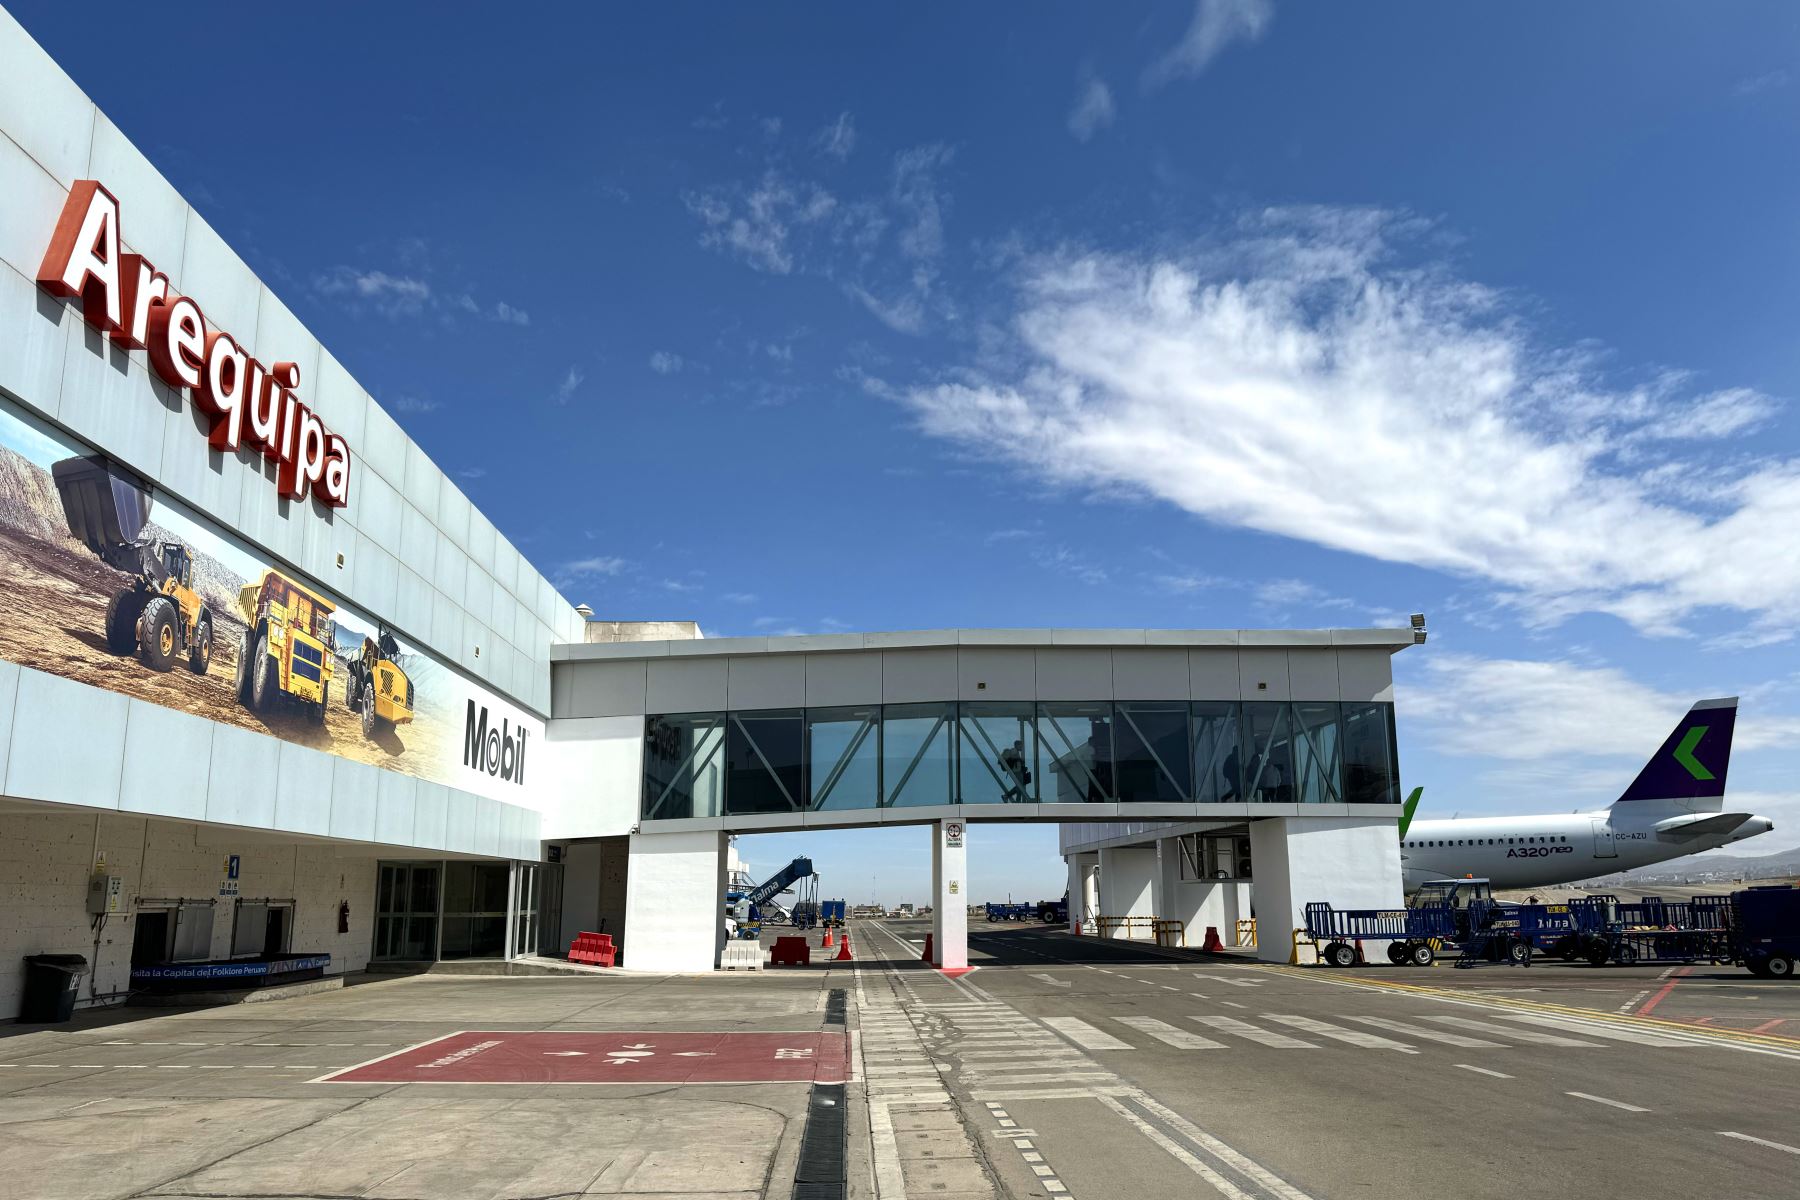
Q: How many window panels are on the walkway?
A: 11